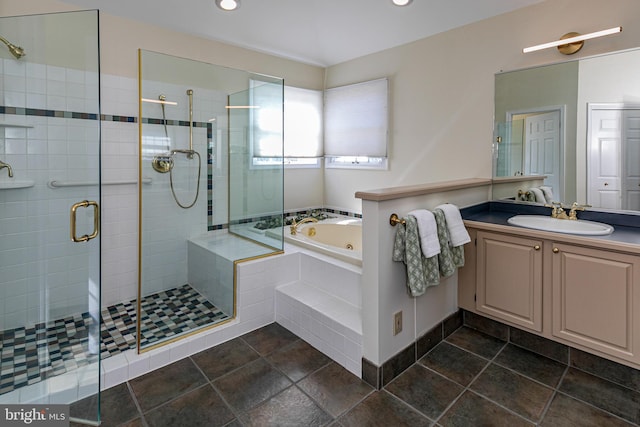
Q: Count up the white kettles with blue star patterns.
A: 0